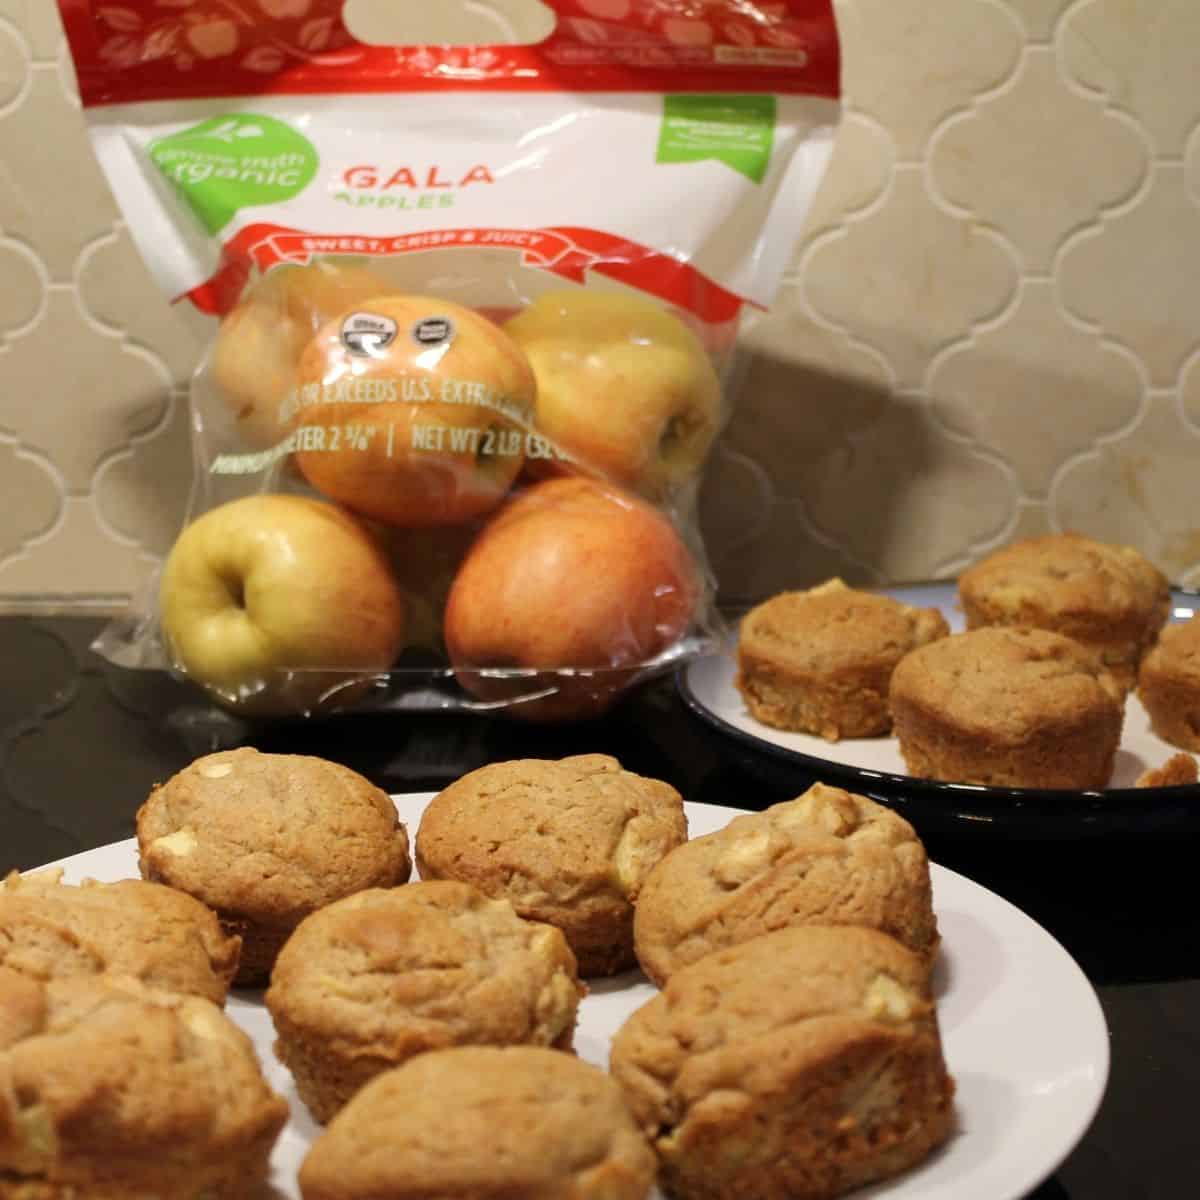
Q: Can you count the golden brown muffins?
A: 12